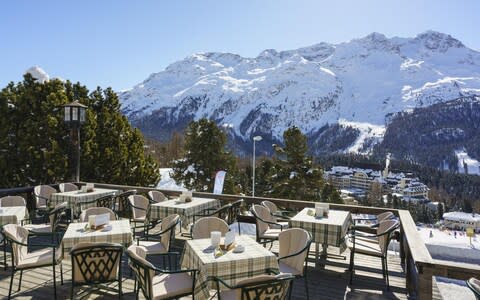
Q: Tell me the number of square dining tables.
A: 6